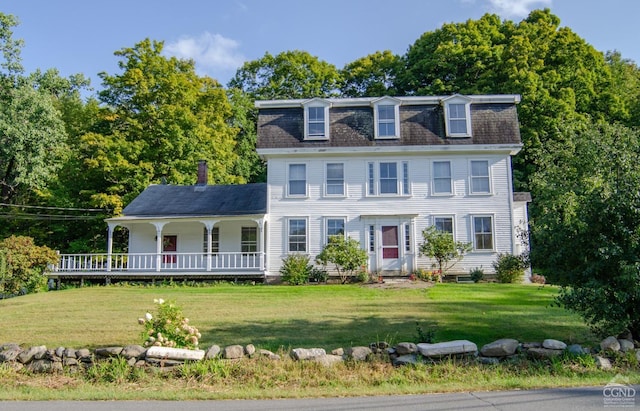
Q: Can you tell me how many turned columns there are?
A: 4